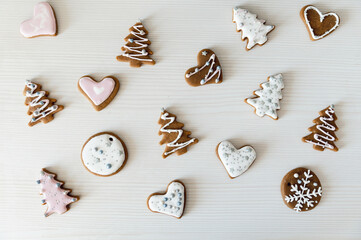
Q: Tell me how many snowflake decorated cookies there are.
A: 1